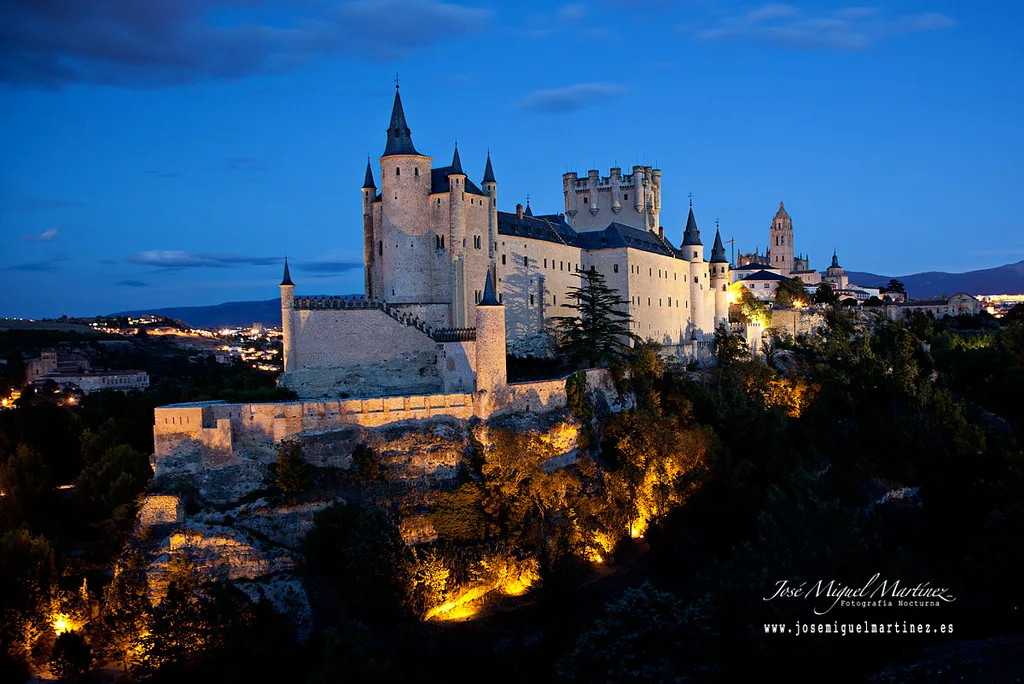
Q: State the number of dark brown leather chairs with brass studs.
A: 0